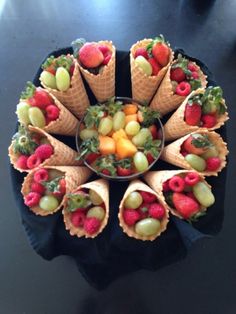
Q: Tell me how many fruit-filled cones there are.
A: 12